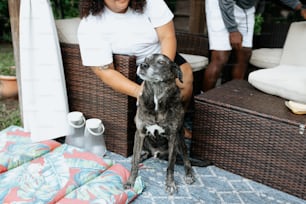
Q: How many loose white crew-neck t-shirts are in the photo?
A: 1